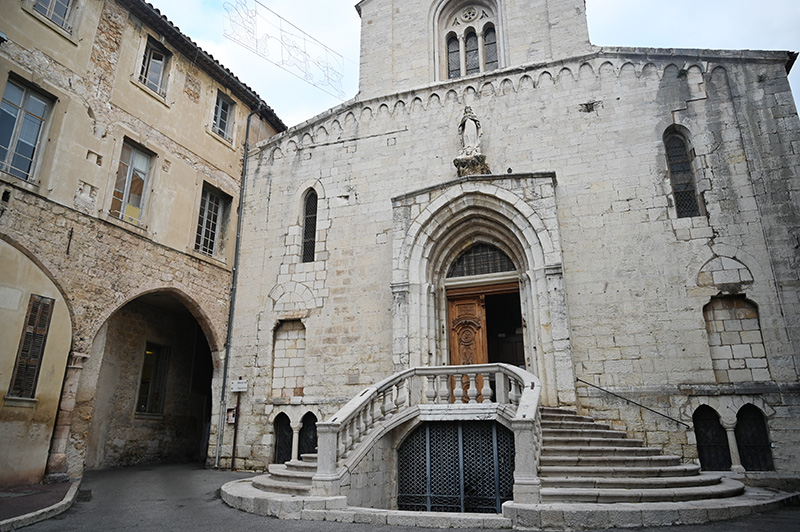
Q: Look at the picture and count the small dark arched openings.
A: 4